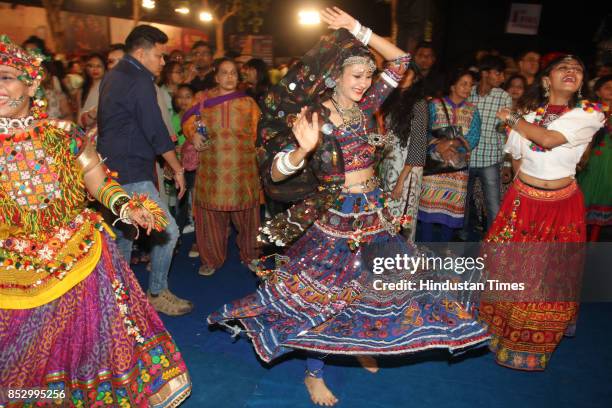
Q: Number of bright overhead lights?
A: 4